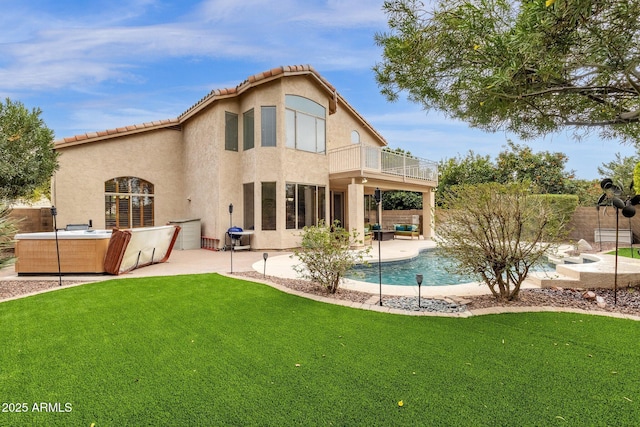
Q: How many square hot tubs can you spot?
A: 1